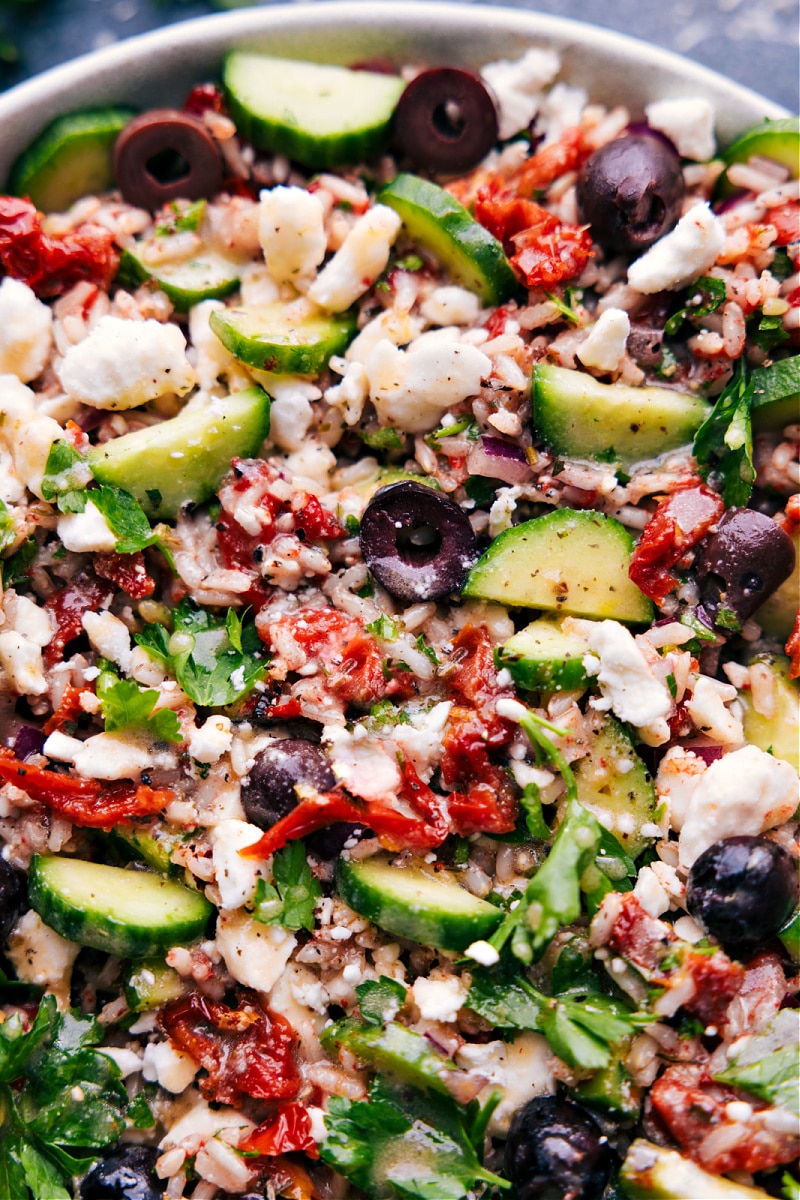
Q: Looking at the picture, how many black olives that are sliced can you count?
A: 3